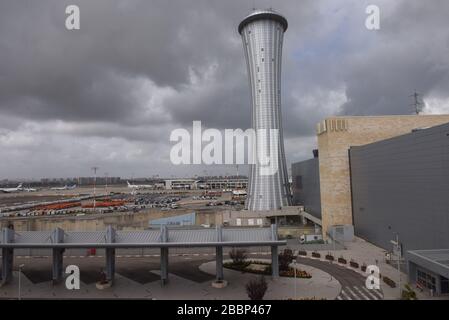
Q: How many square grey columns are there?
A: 6